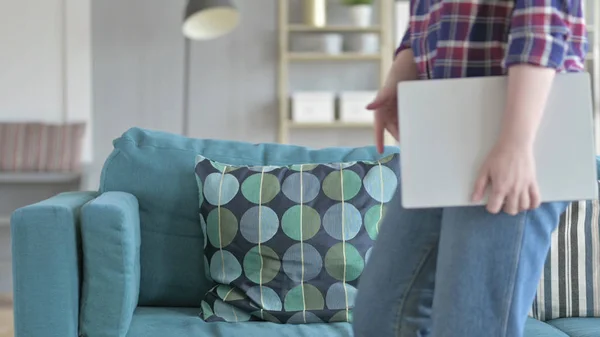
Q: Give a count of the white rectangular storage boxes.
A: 2